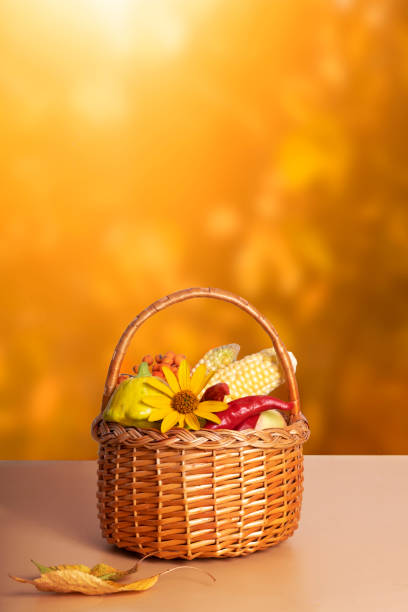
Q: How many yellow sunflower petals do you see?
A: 12